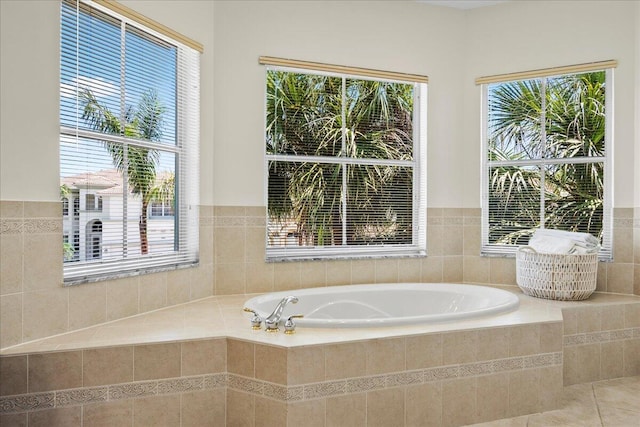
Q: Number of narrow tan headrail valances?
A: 3